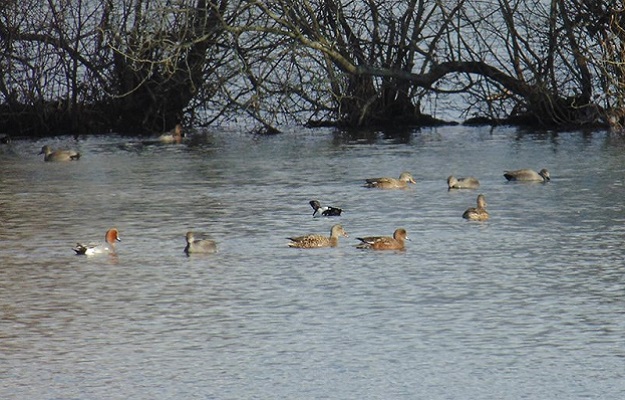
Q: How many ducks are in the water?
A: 11